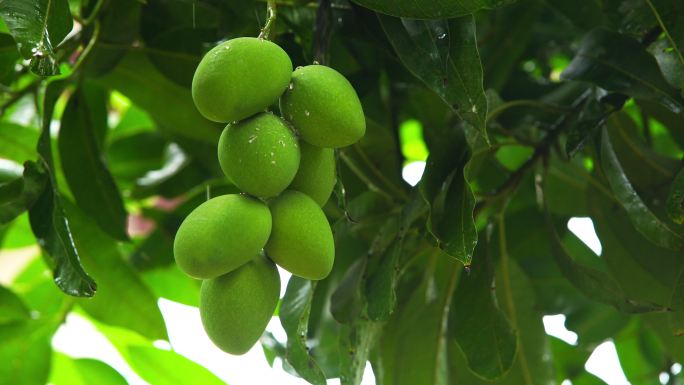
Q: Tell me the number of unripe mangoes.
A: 7